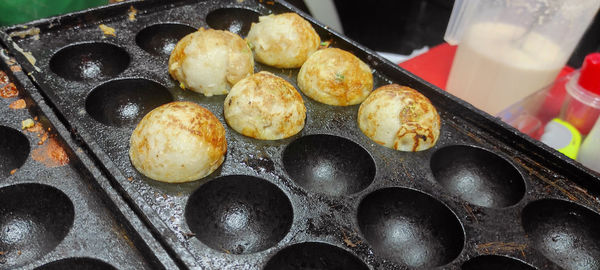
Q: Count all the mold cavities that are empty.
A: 14